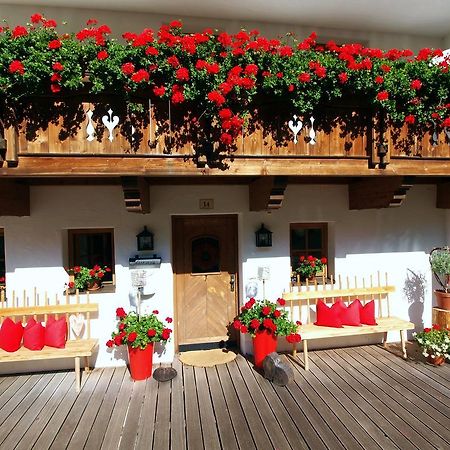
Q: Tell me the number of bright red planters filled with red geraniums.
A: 2